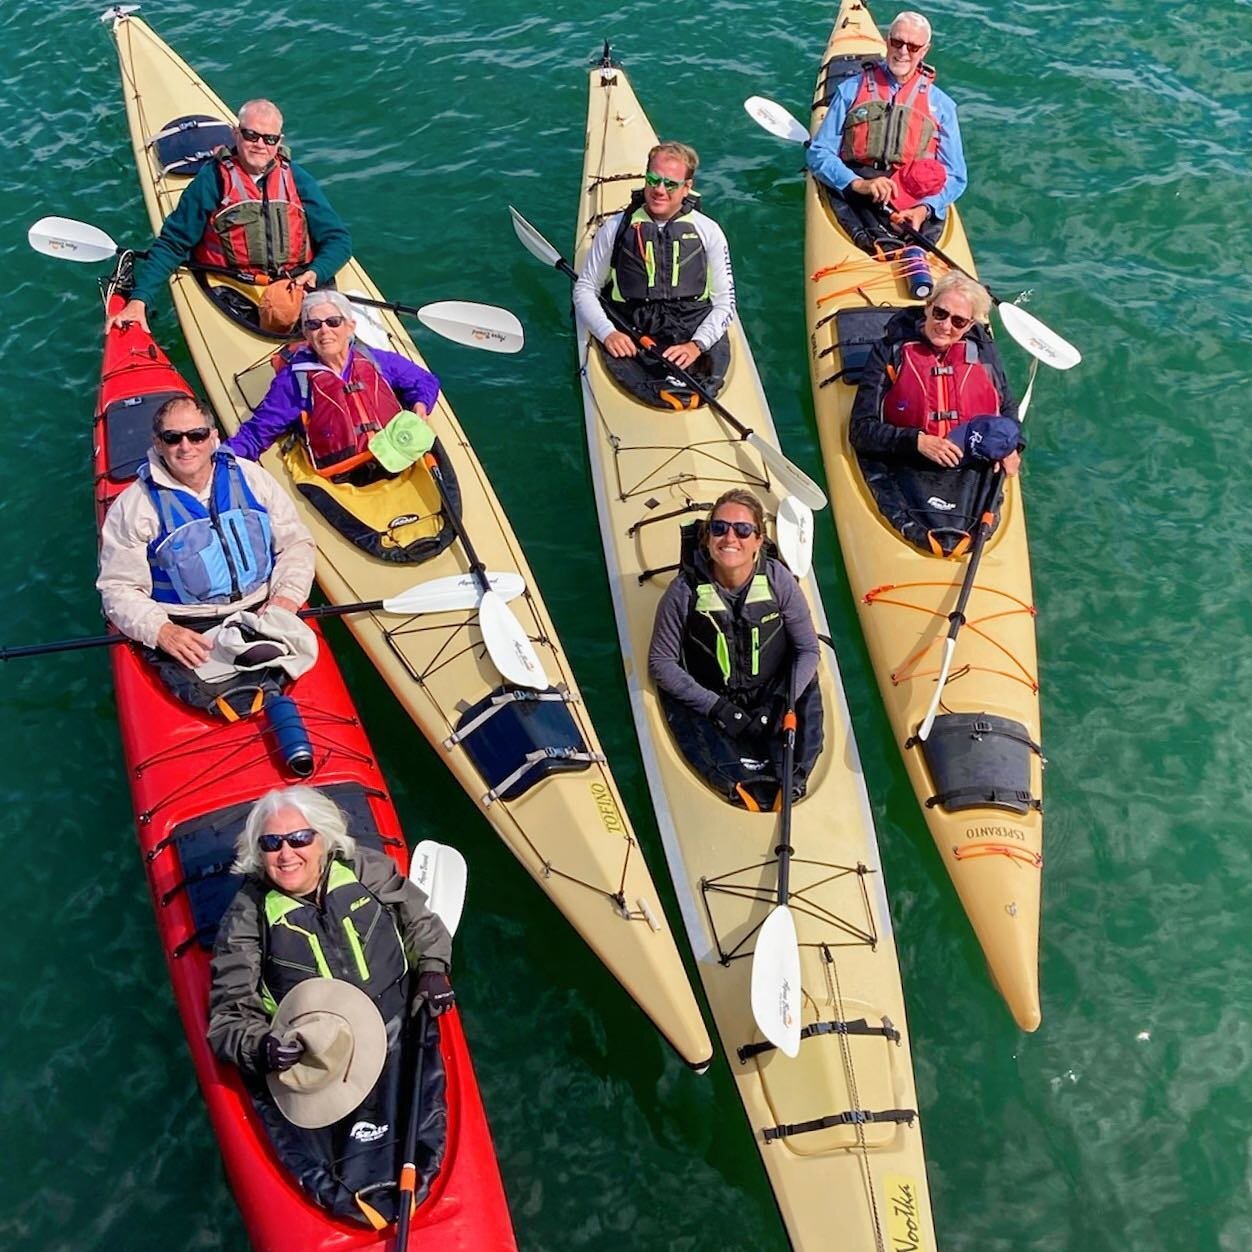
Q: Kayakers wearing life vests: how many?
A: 8